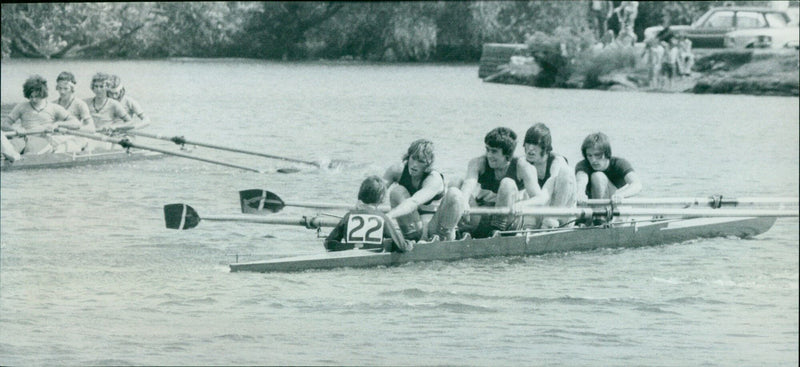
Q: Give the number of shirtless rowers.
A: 0